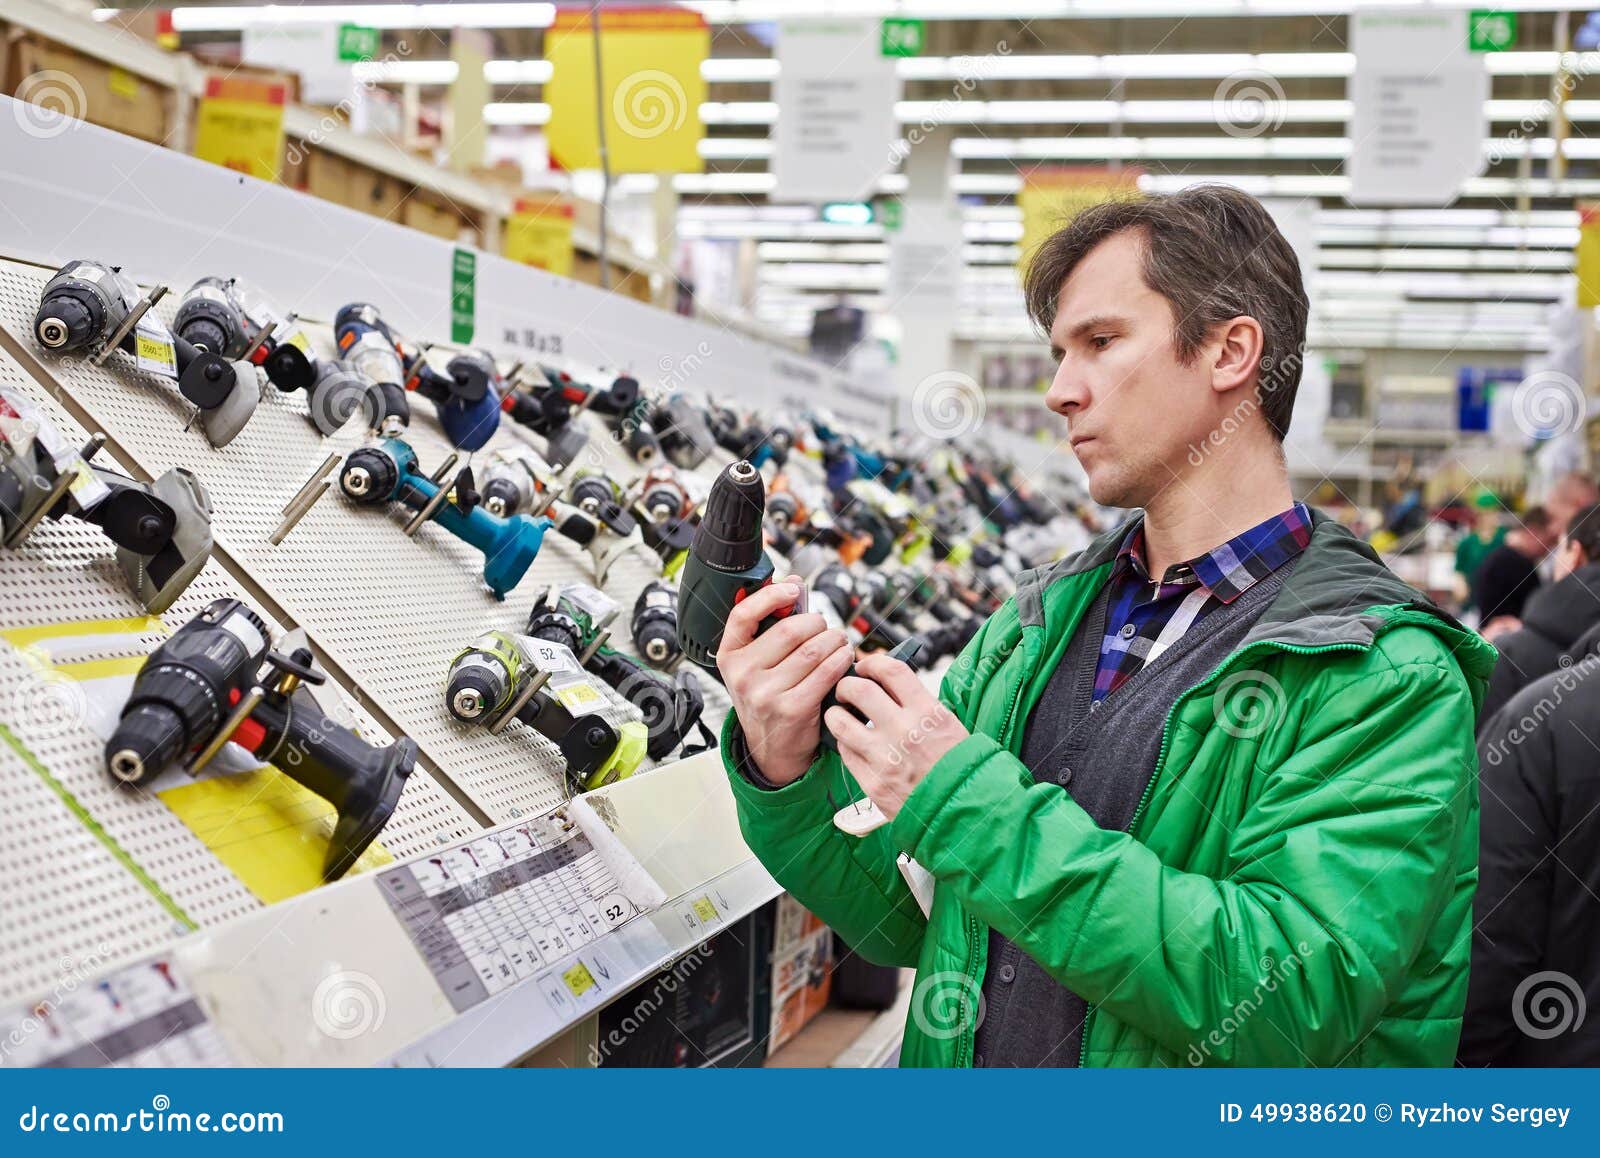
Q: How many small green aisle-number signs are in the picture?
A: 3